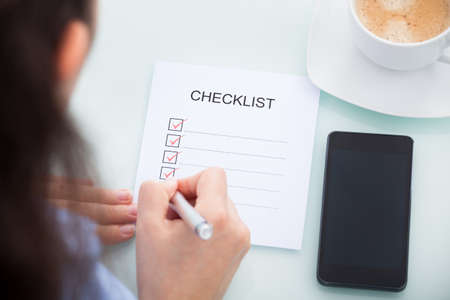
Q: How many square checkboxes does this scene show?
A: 4